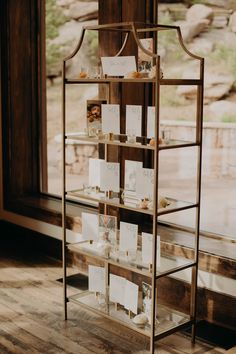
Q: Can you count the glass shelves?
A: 5